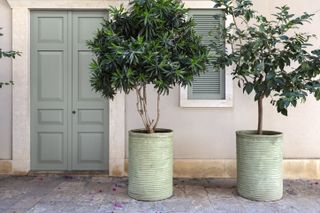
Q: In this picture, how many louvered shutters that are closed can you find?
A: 1